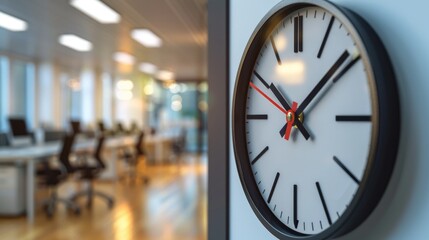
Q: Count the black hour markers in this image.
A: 12